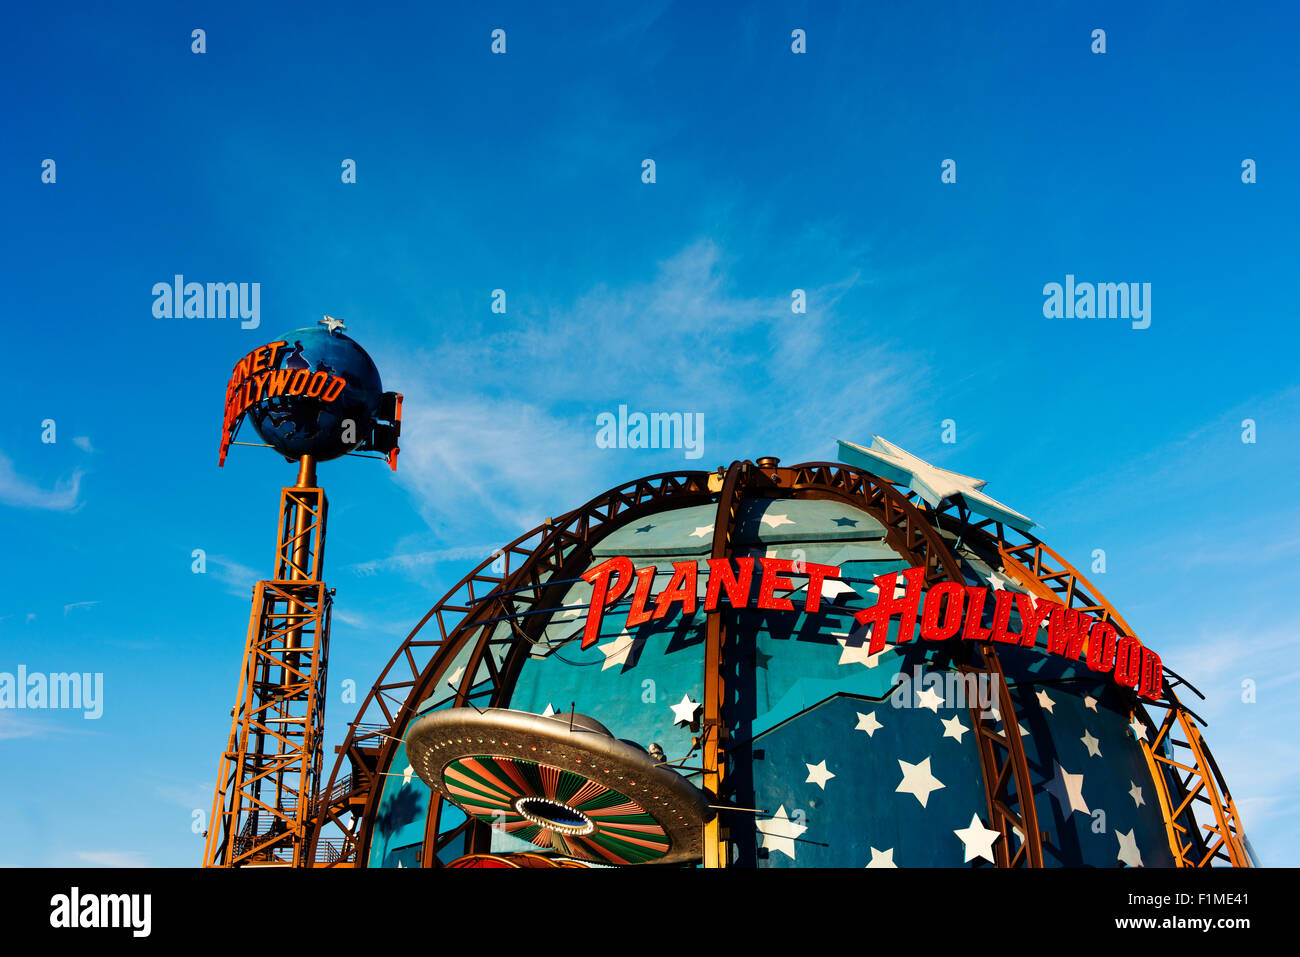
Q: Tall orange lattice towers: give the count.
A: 1